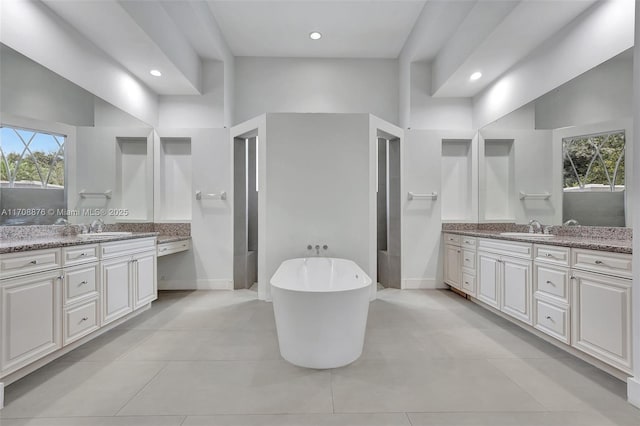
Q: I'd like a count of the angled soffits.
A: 2